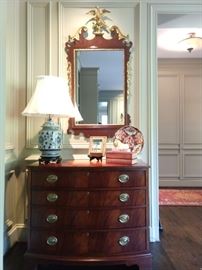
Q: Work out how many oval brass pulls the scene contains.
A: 8